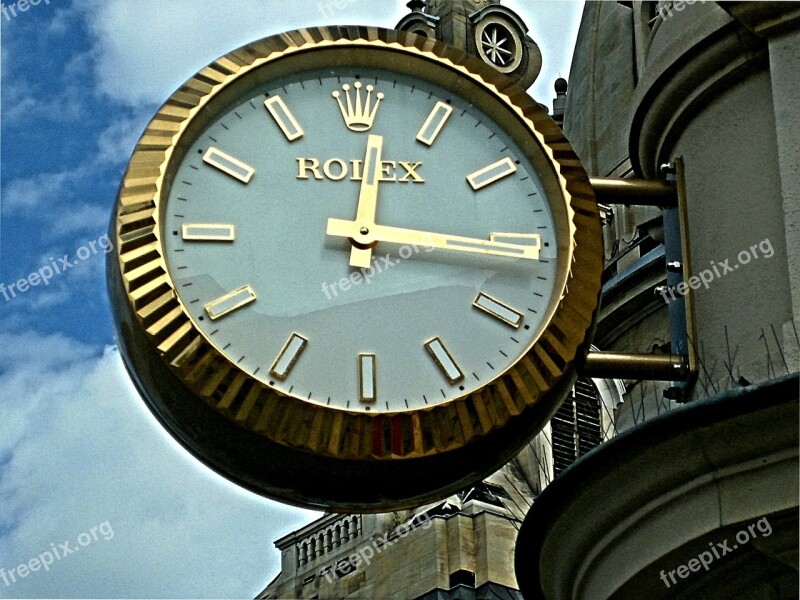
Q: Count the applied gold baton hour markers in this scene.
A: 11